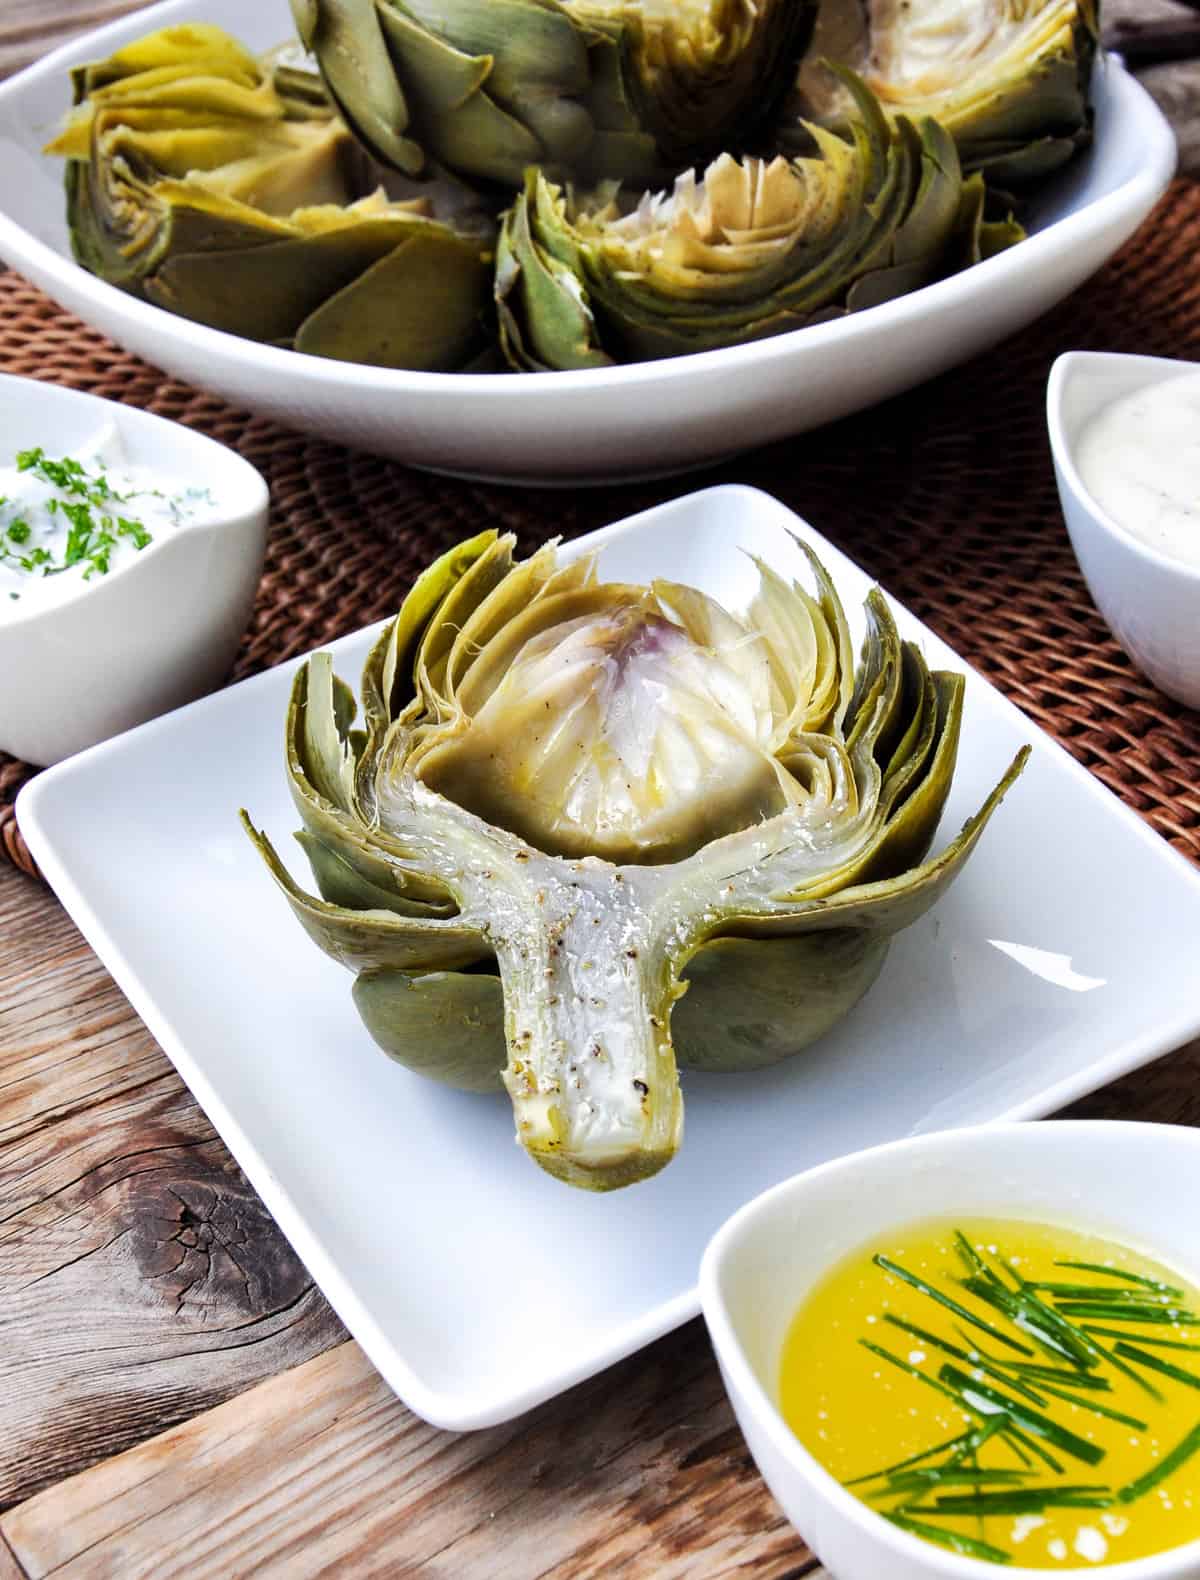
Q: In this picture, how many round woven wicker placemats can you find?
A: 1